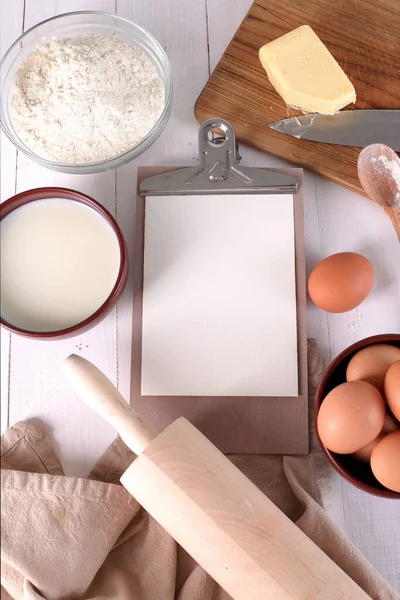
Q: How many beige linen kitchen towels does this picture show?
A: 1